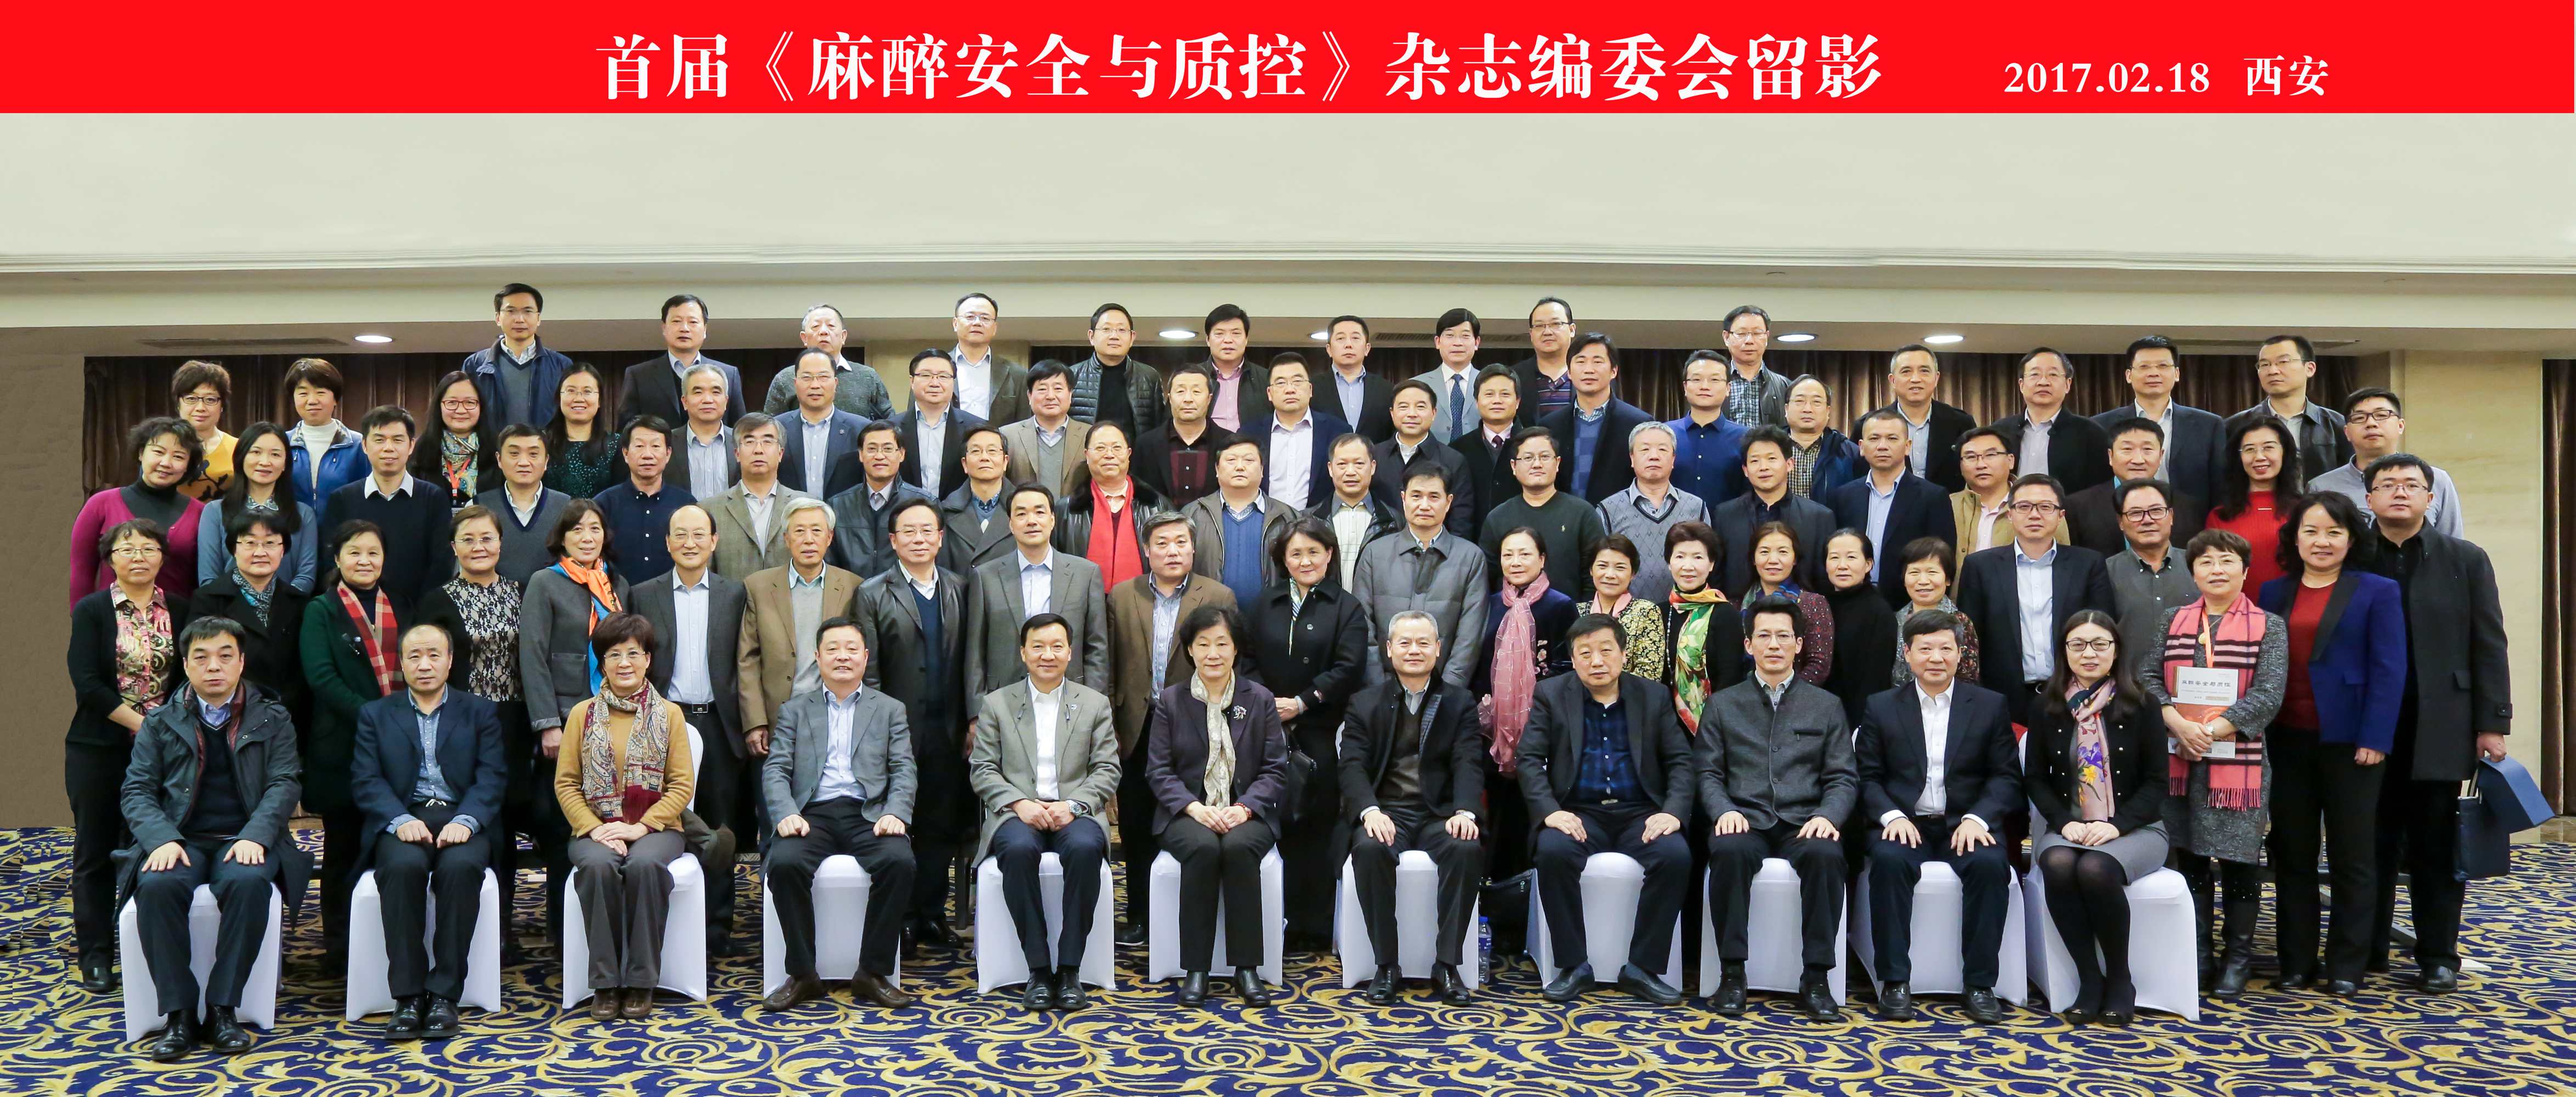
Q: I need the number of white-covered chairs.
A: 11